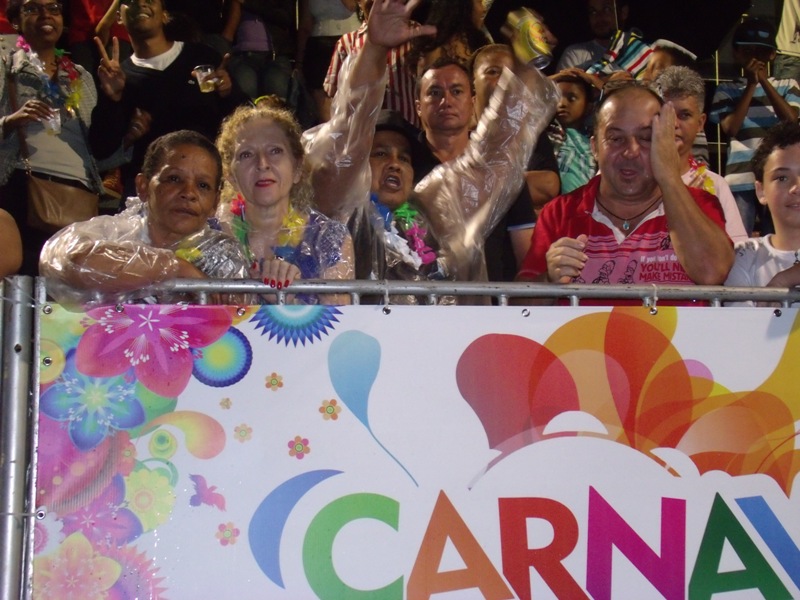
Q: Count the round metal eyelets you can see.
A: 9